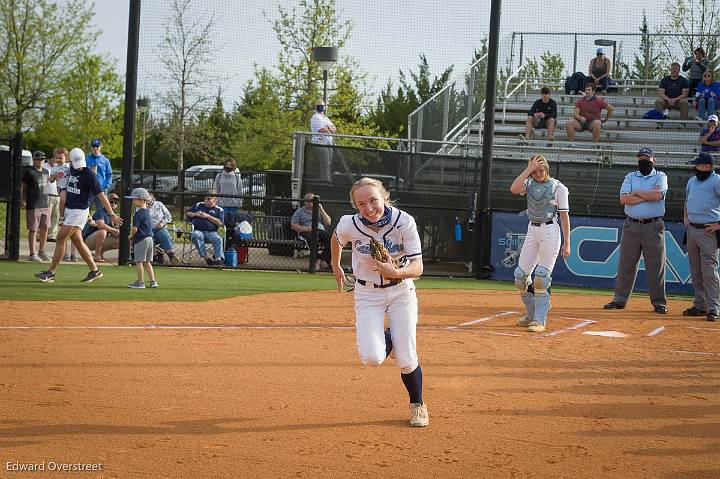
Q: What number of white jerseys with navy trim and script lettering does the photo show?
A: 1